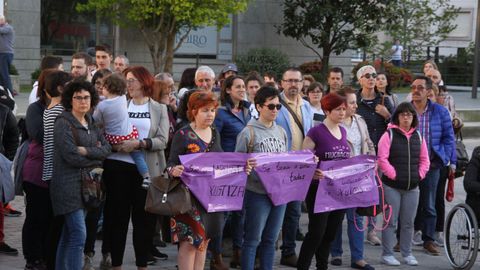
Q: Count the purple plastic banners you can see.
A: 3